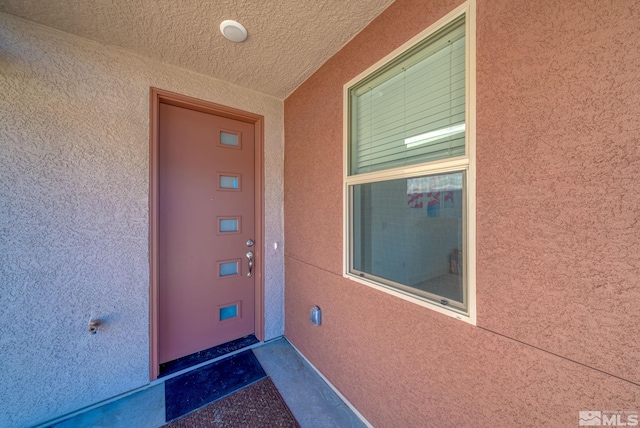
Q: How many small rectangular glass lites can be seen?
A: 5